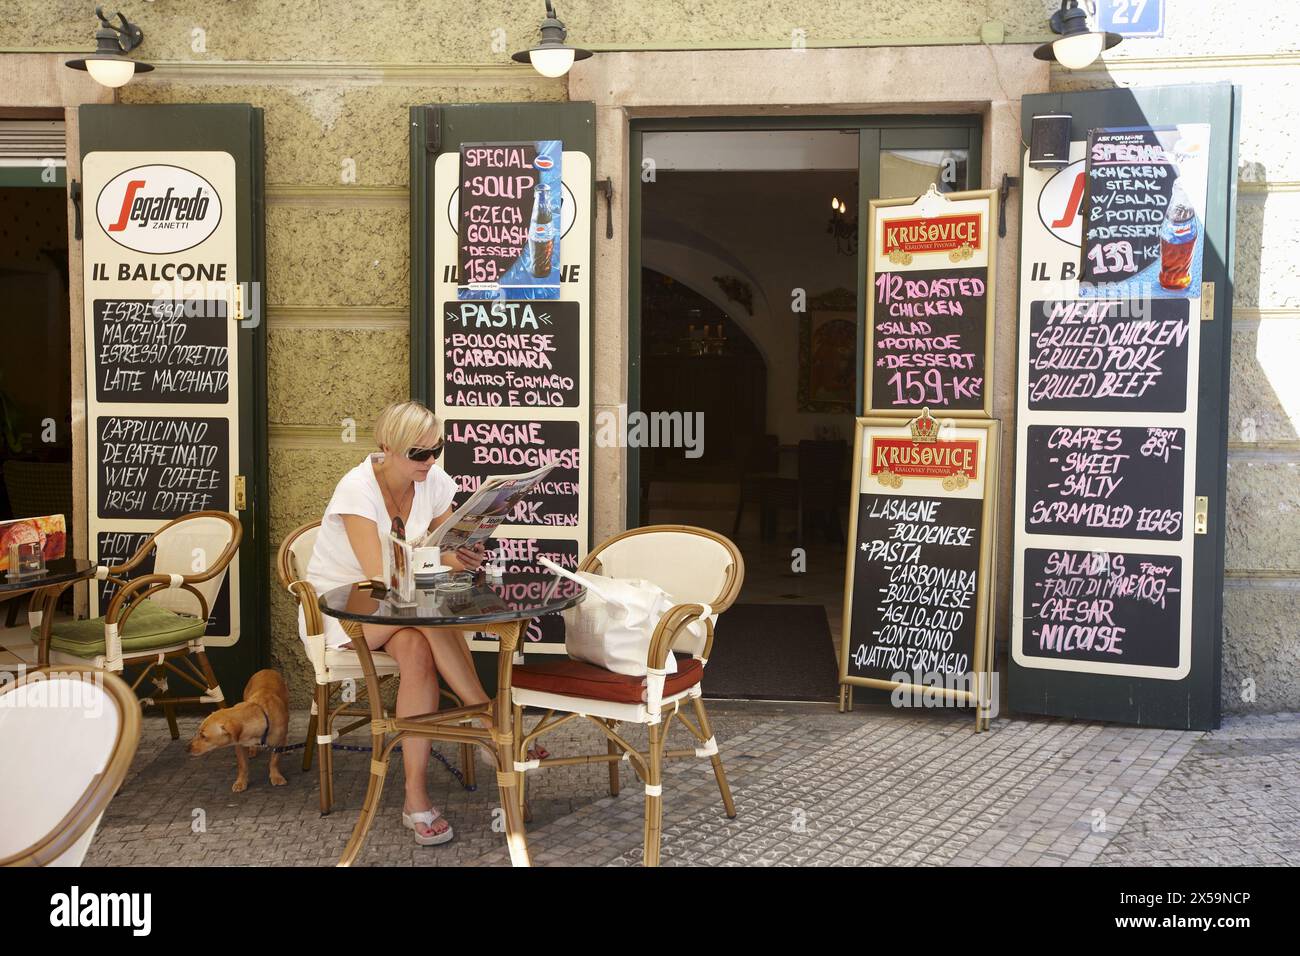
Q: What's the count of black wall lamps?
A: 3